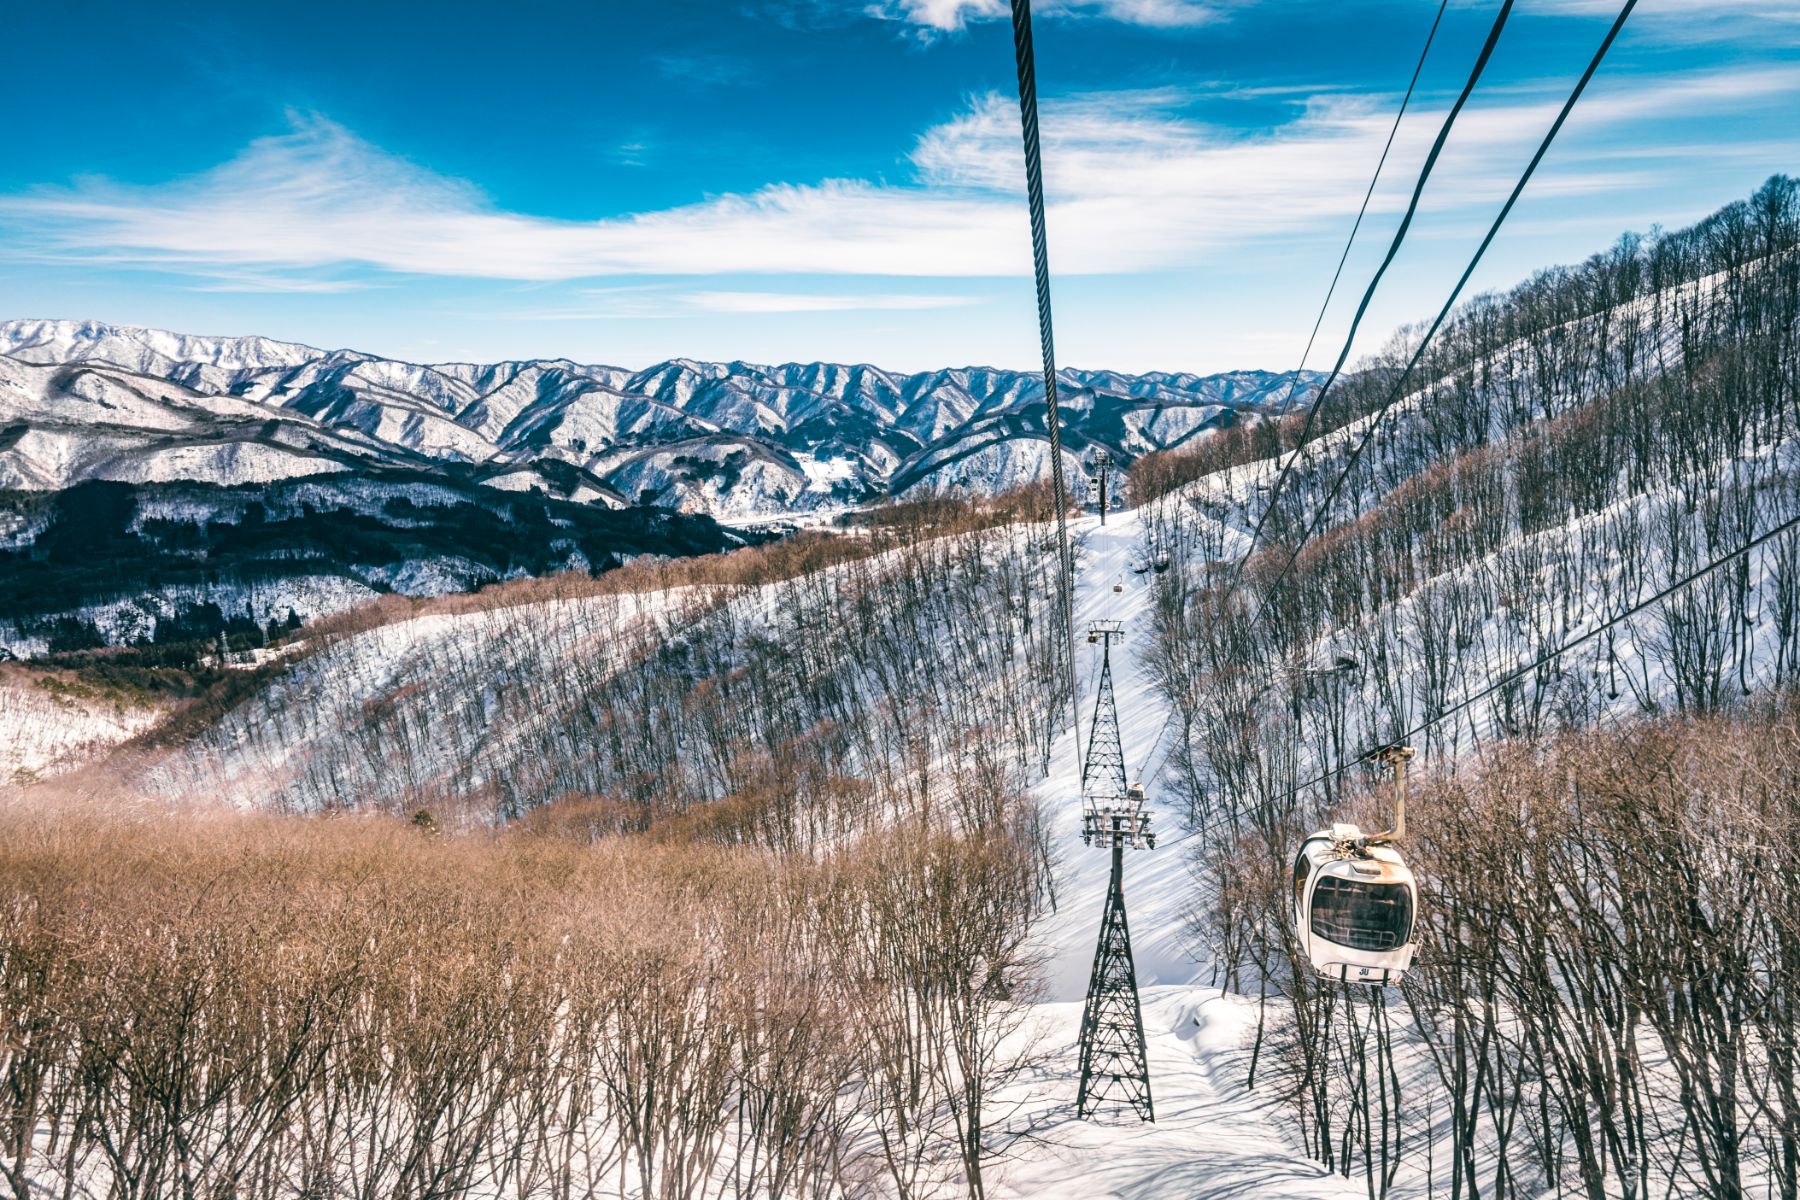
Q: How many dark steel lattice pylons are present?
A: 2